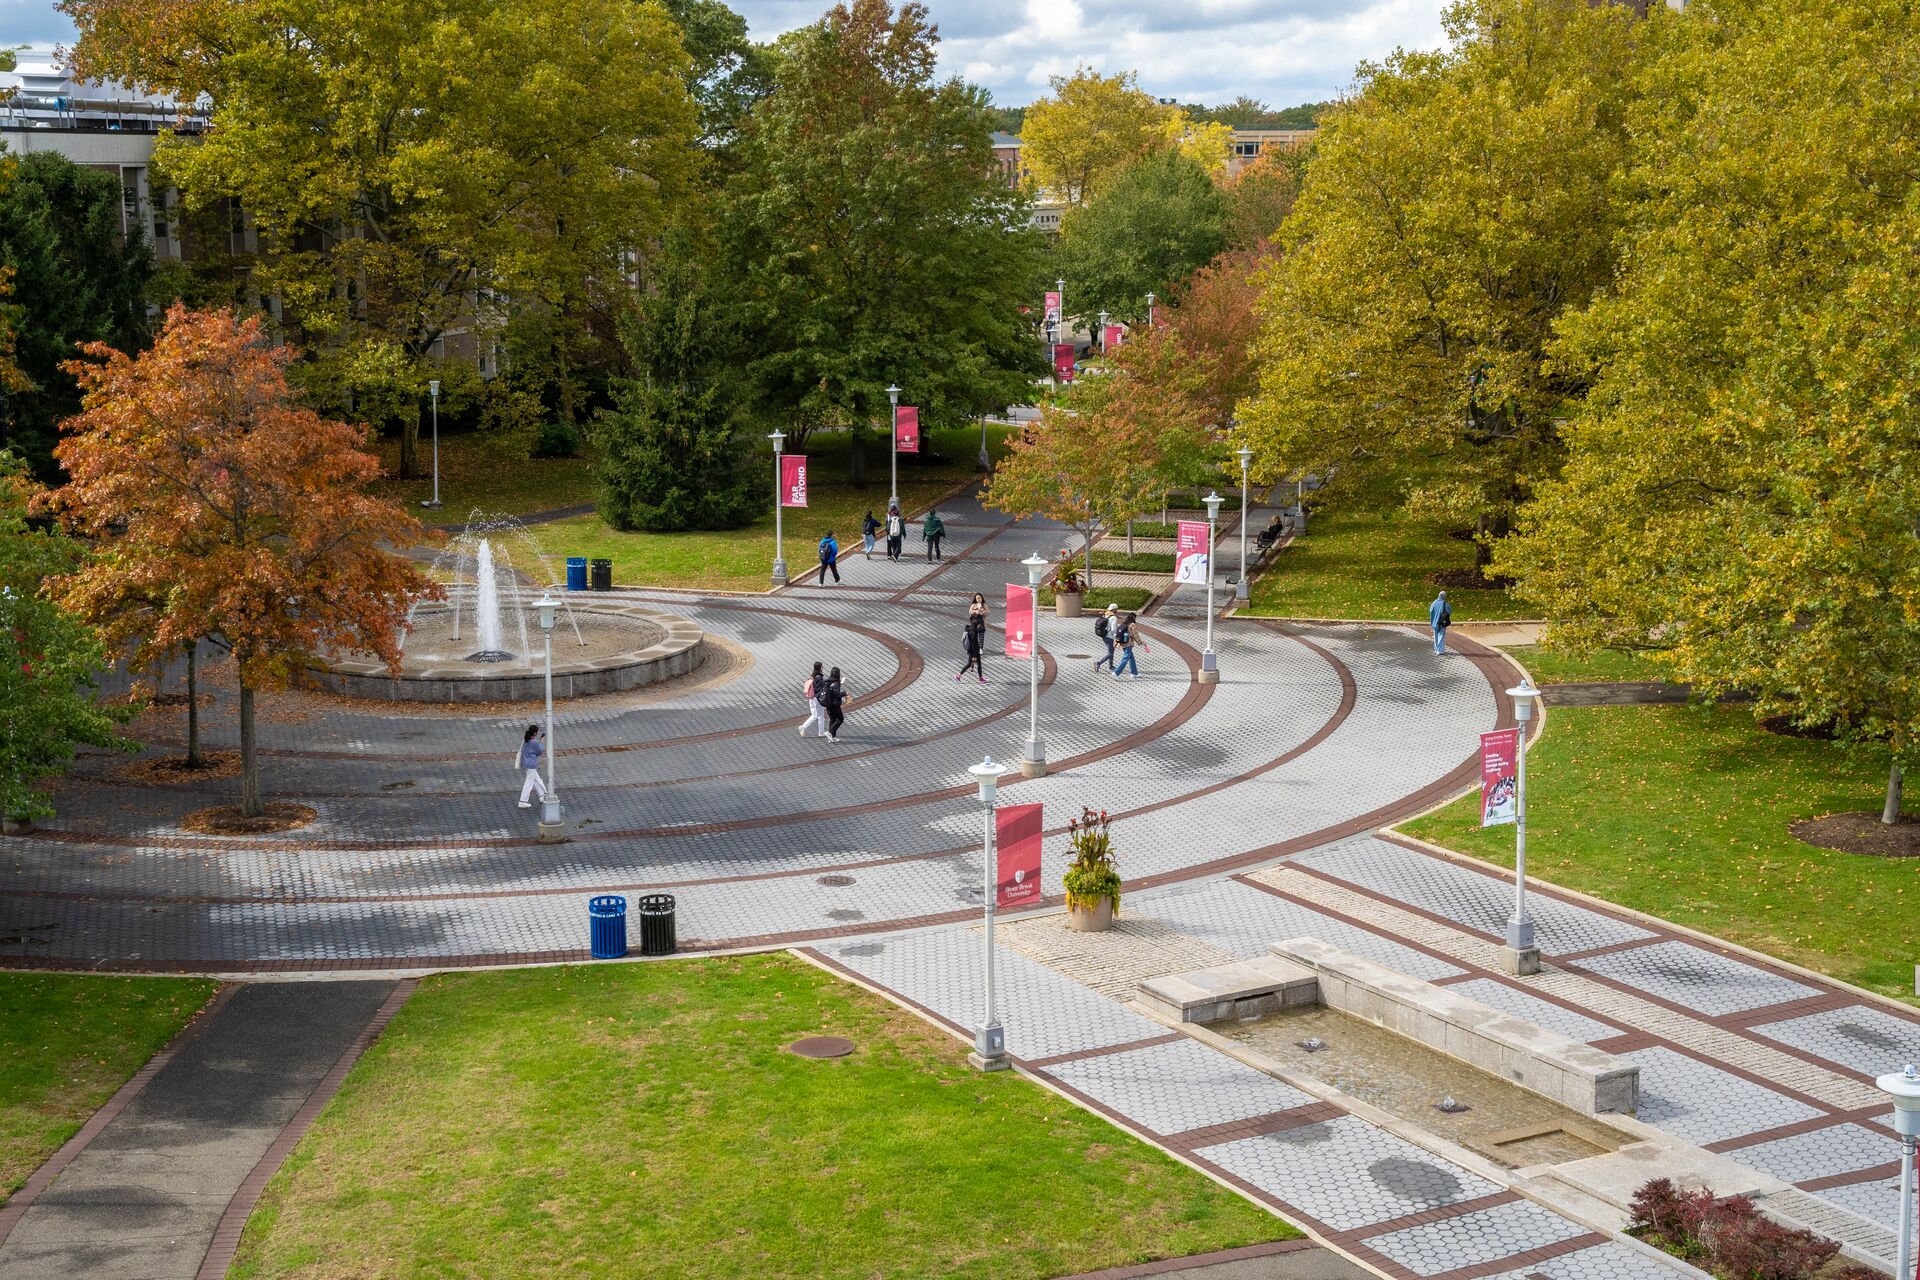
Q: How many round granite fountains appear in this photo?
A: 1